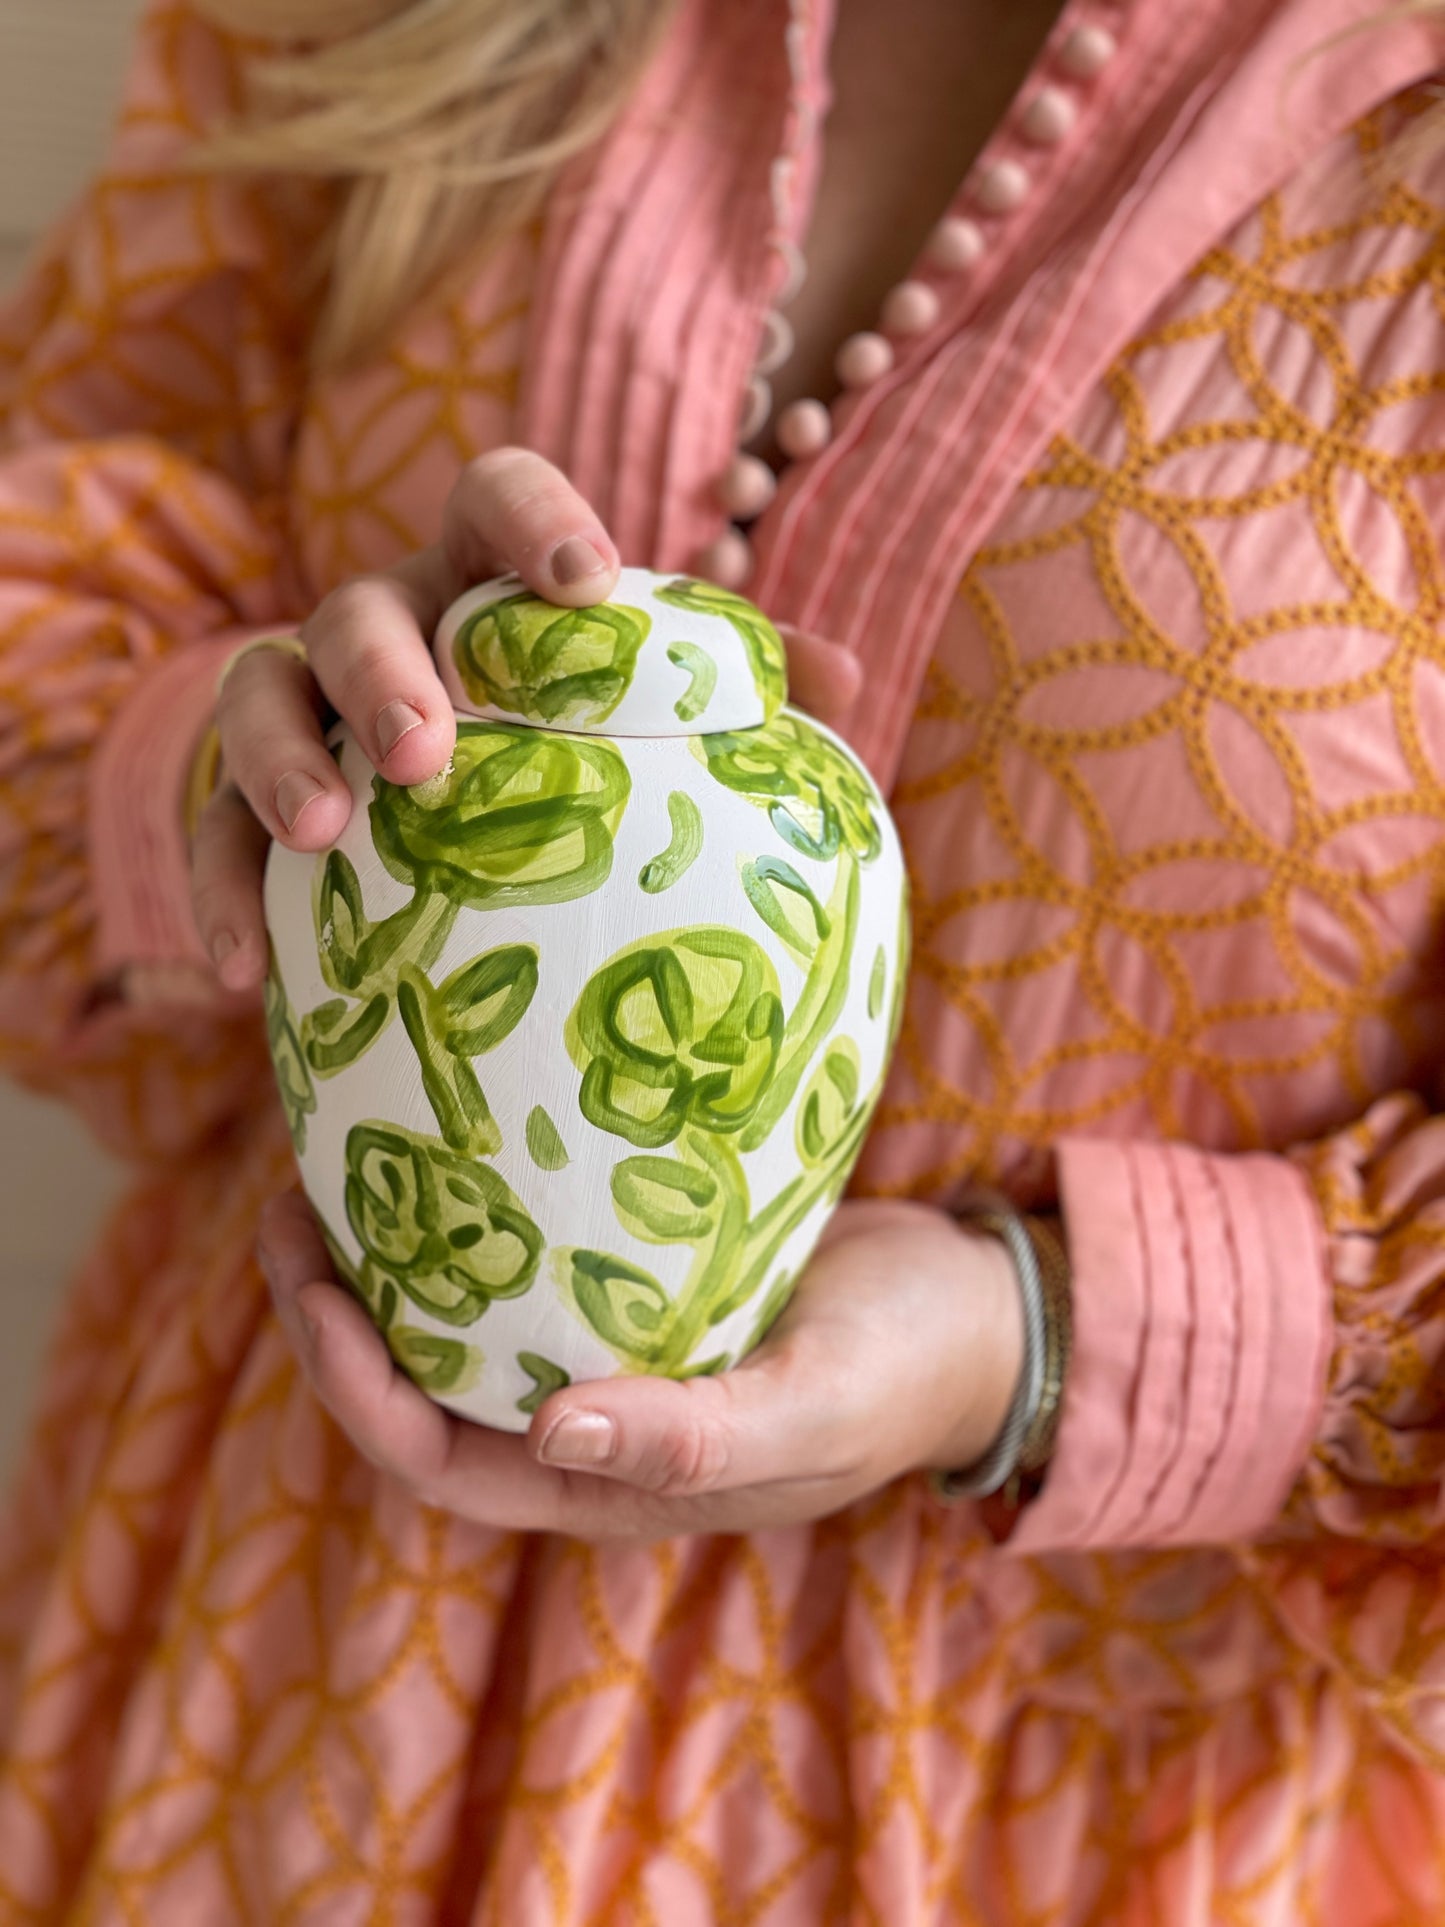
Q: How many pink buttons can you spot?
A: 9